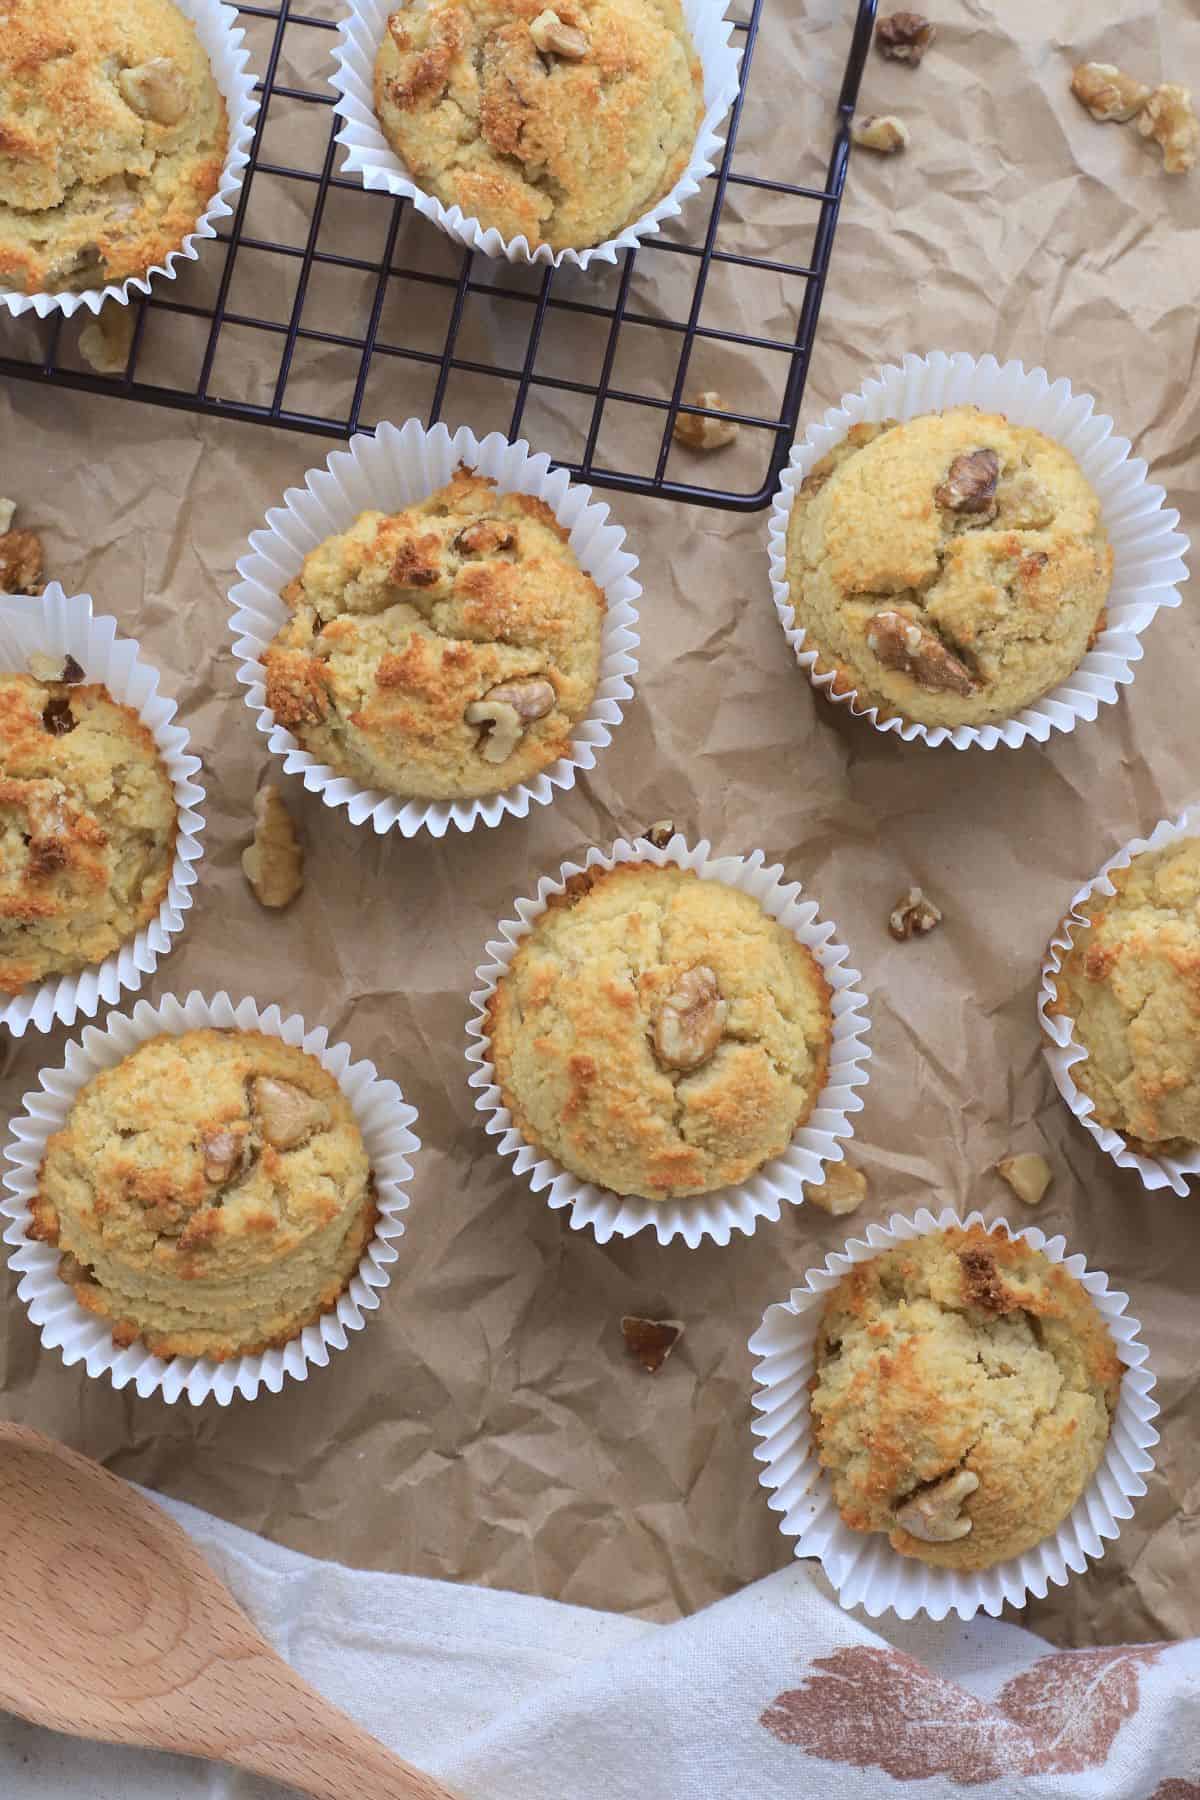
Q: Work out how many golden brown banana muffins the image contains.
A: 9